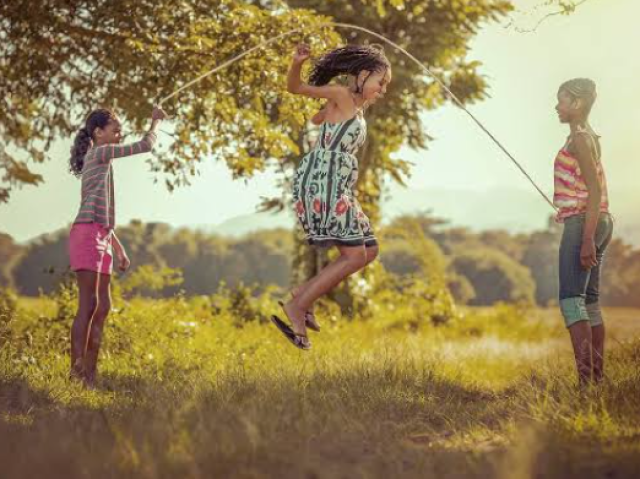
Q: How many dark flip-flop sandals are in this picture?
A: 2